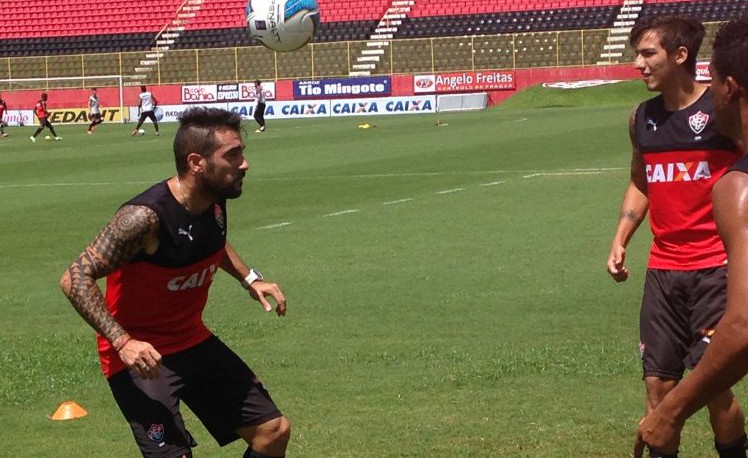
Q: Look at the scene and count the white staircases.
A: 3